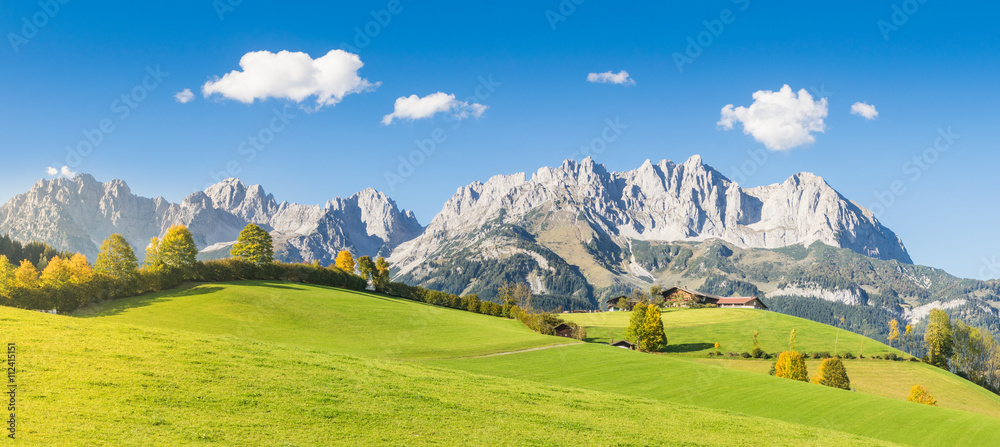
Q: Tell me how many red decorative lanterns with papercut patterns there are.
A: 0